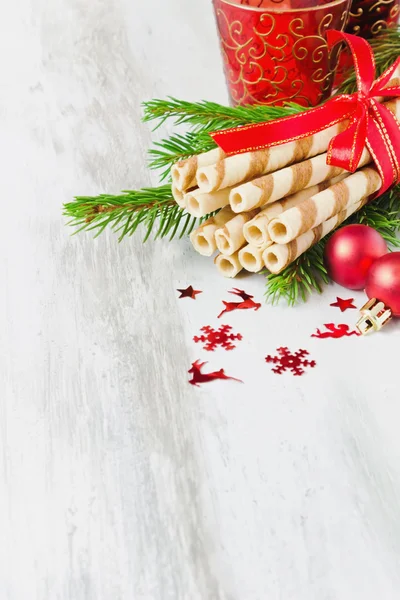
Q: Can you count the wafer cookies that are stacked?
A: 12